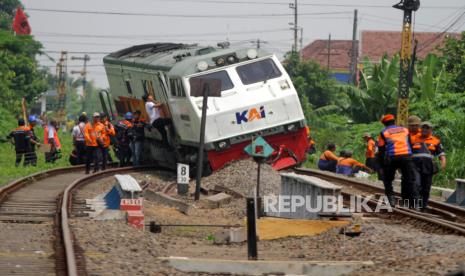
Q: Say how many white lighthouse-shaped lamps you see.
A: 2